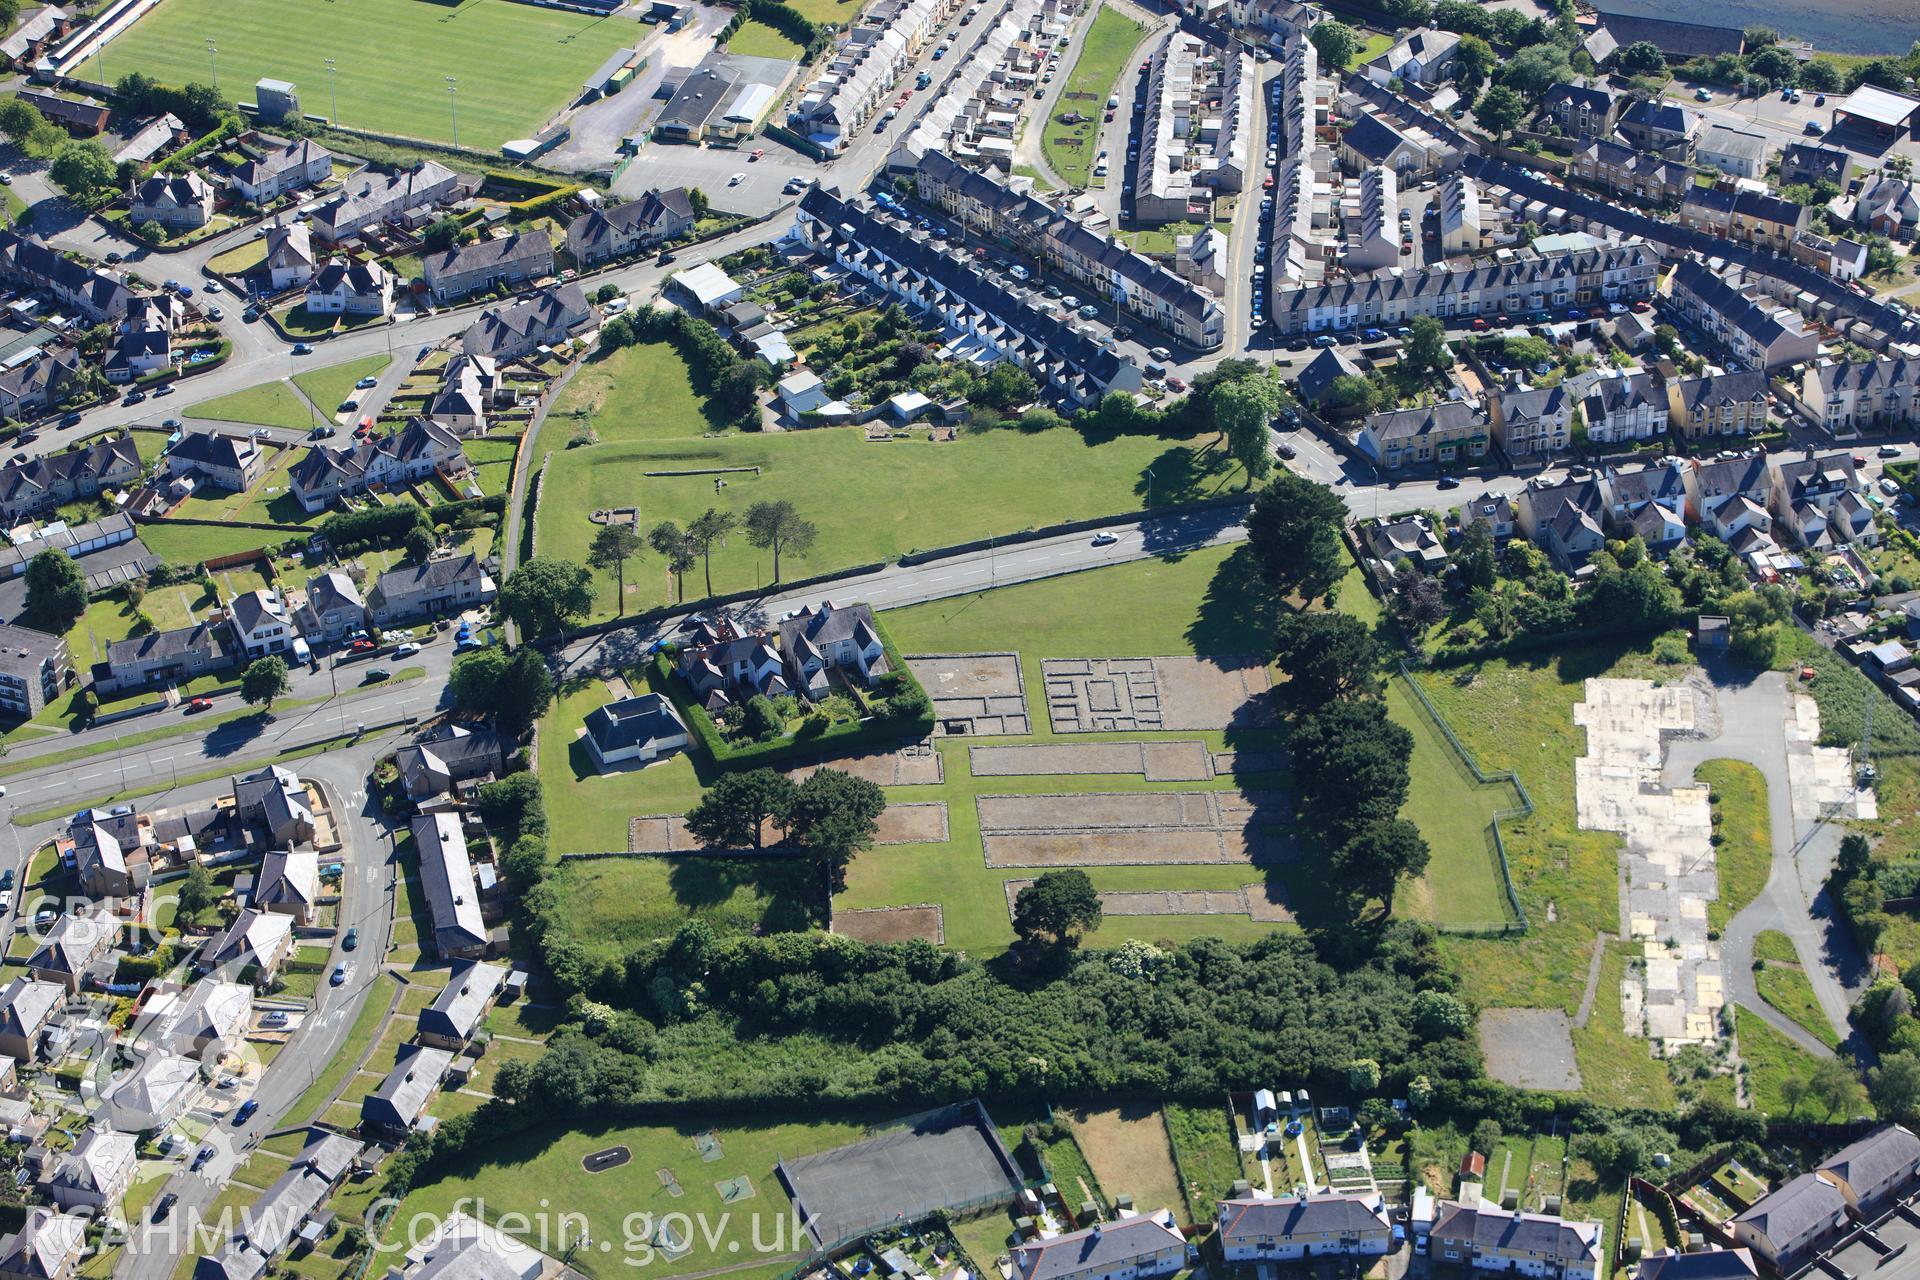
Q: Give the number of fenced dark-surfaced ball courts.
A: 1